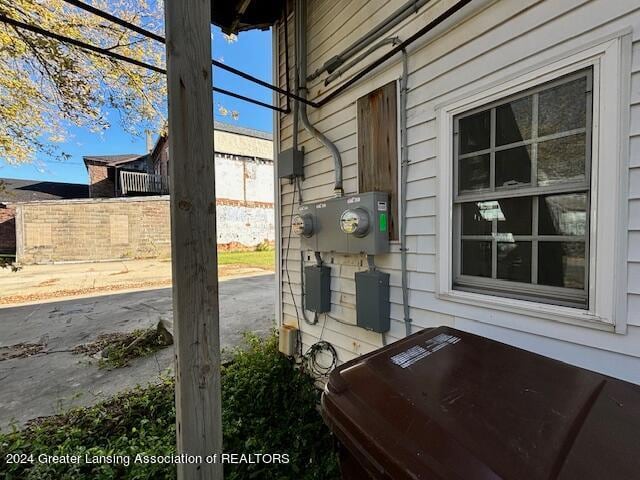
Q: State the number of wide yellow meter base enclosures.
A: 0